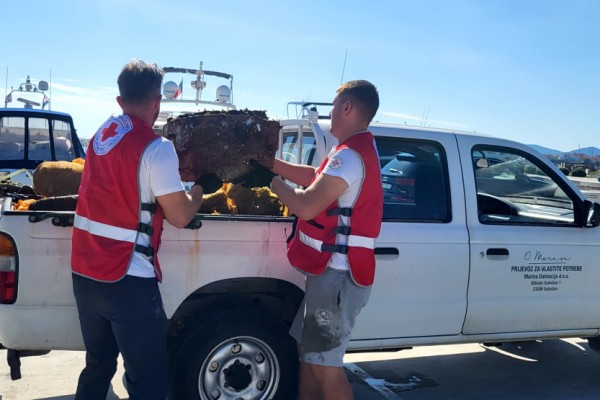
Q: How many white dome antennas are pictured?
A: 2